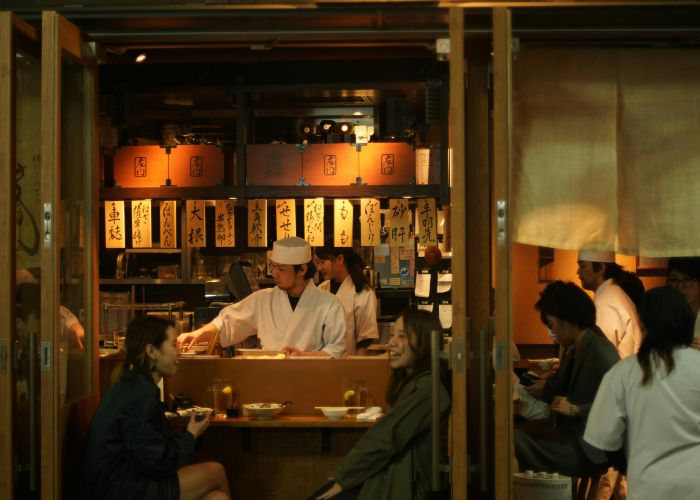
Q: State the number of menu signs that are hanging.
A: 12